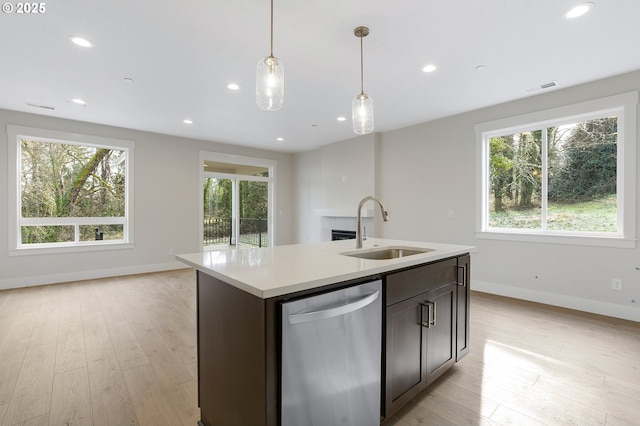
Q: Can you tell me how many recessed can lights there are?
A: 8